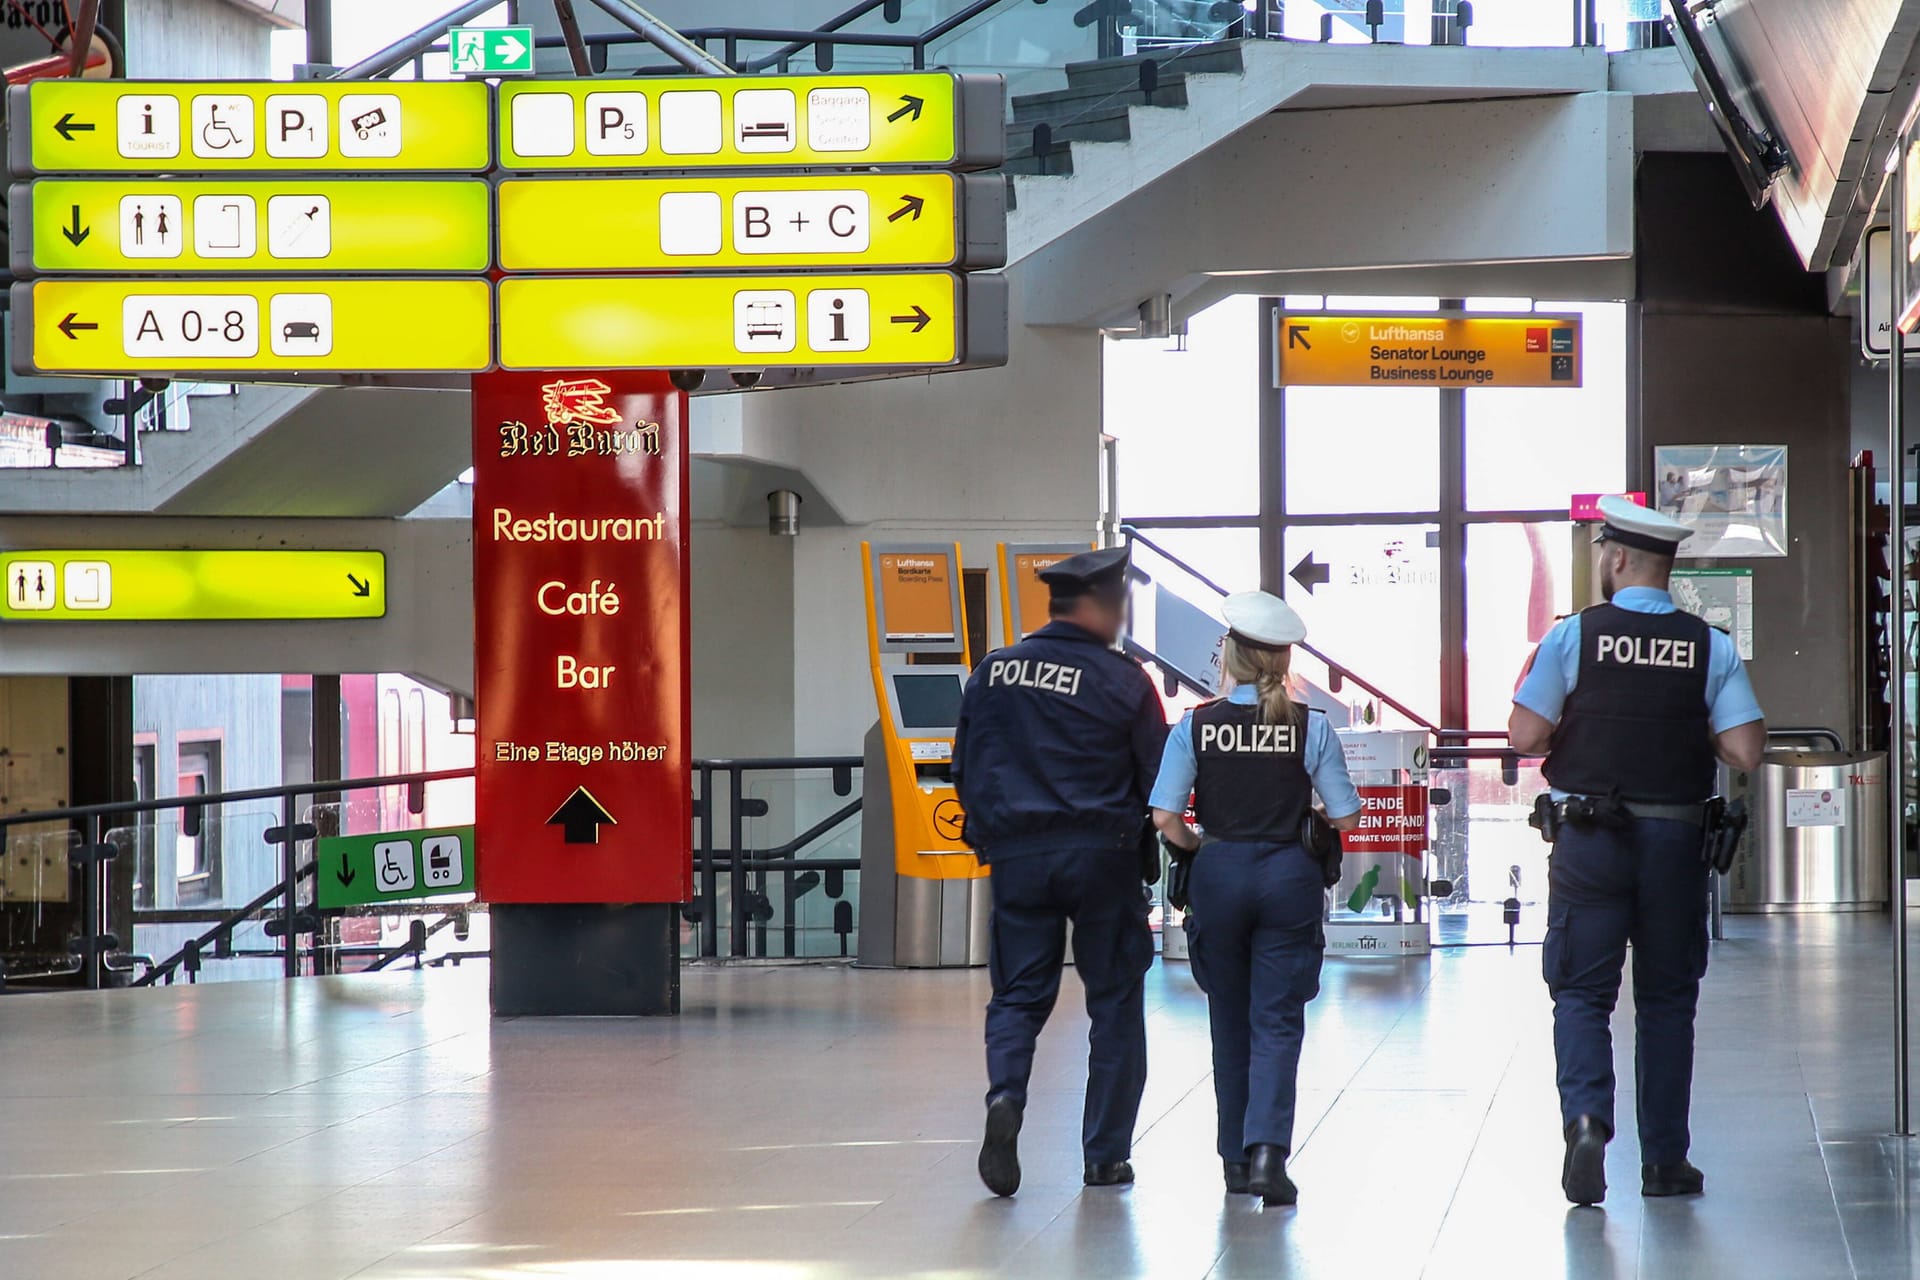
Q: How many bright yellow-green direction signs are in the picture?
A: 7